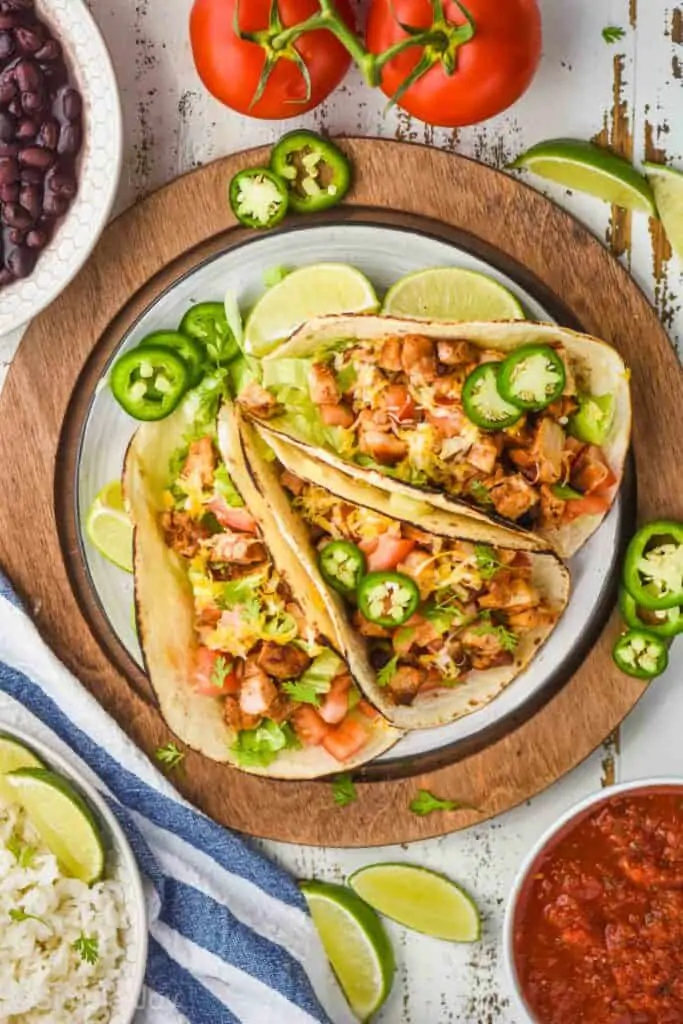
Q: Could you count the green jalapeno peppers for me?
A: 12